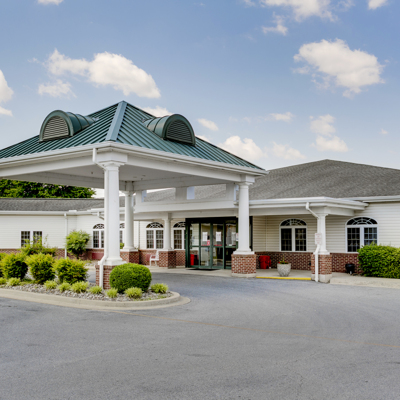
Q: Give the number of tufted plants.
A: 9